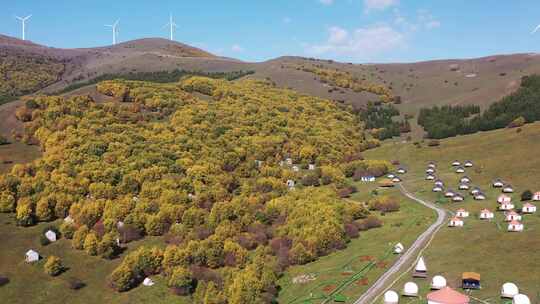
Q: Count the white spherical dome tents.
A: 5